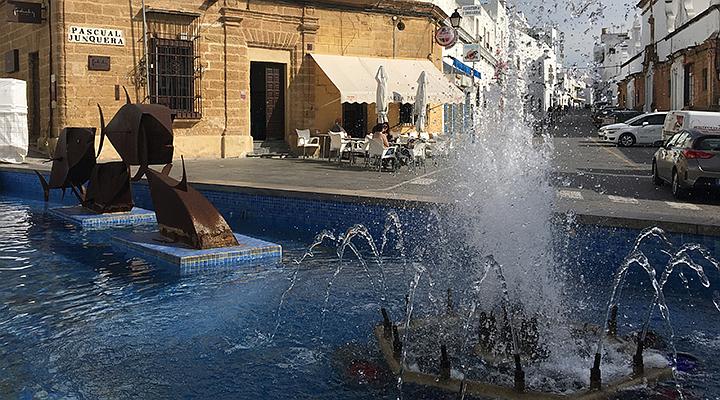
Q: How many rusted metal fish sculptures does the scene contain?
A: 4